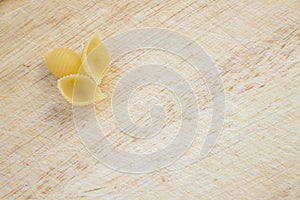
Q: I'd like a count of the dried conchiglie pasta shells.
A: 3